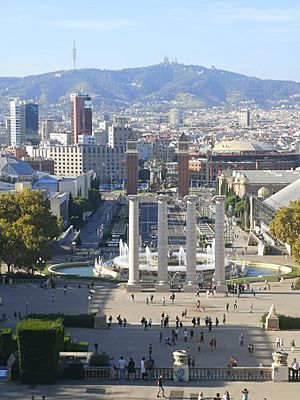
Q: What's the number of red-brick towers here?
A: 2